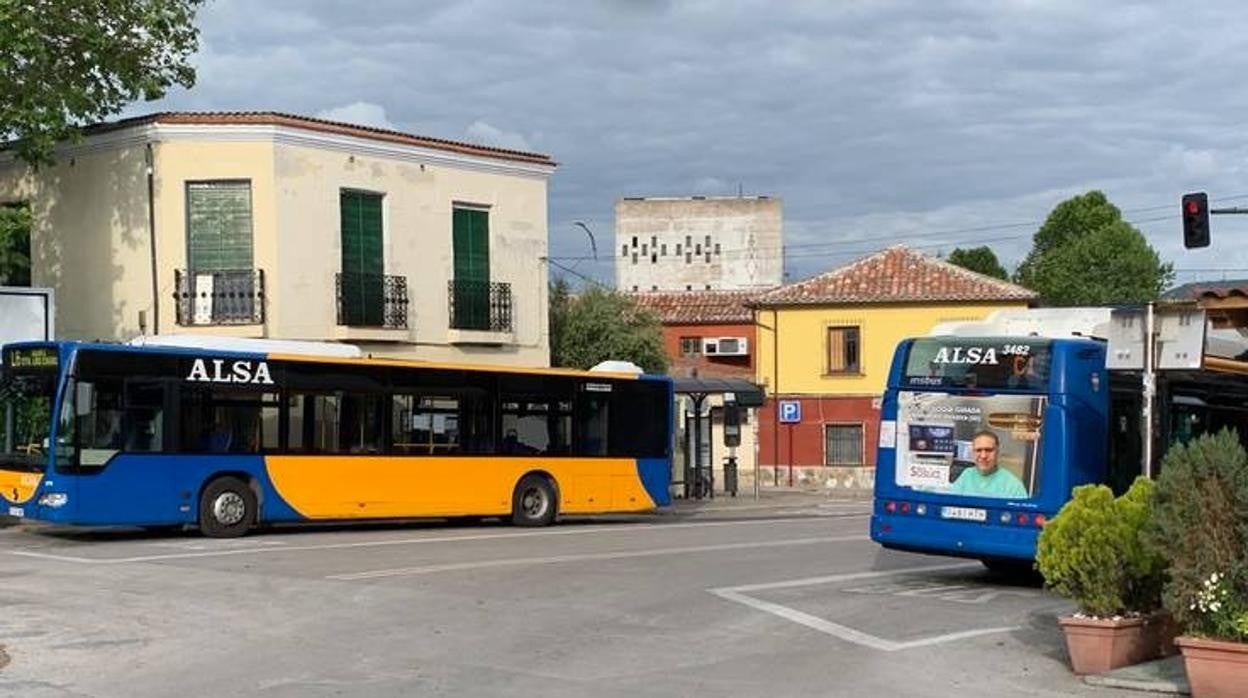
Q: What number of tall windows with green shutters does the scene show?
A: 3